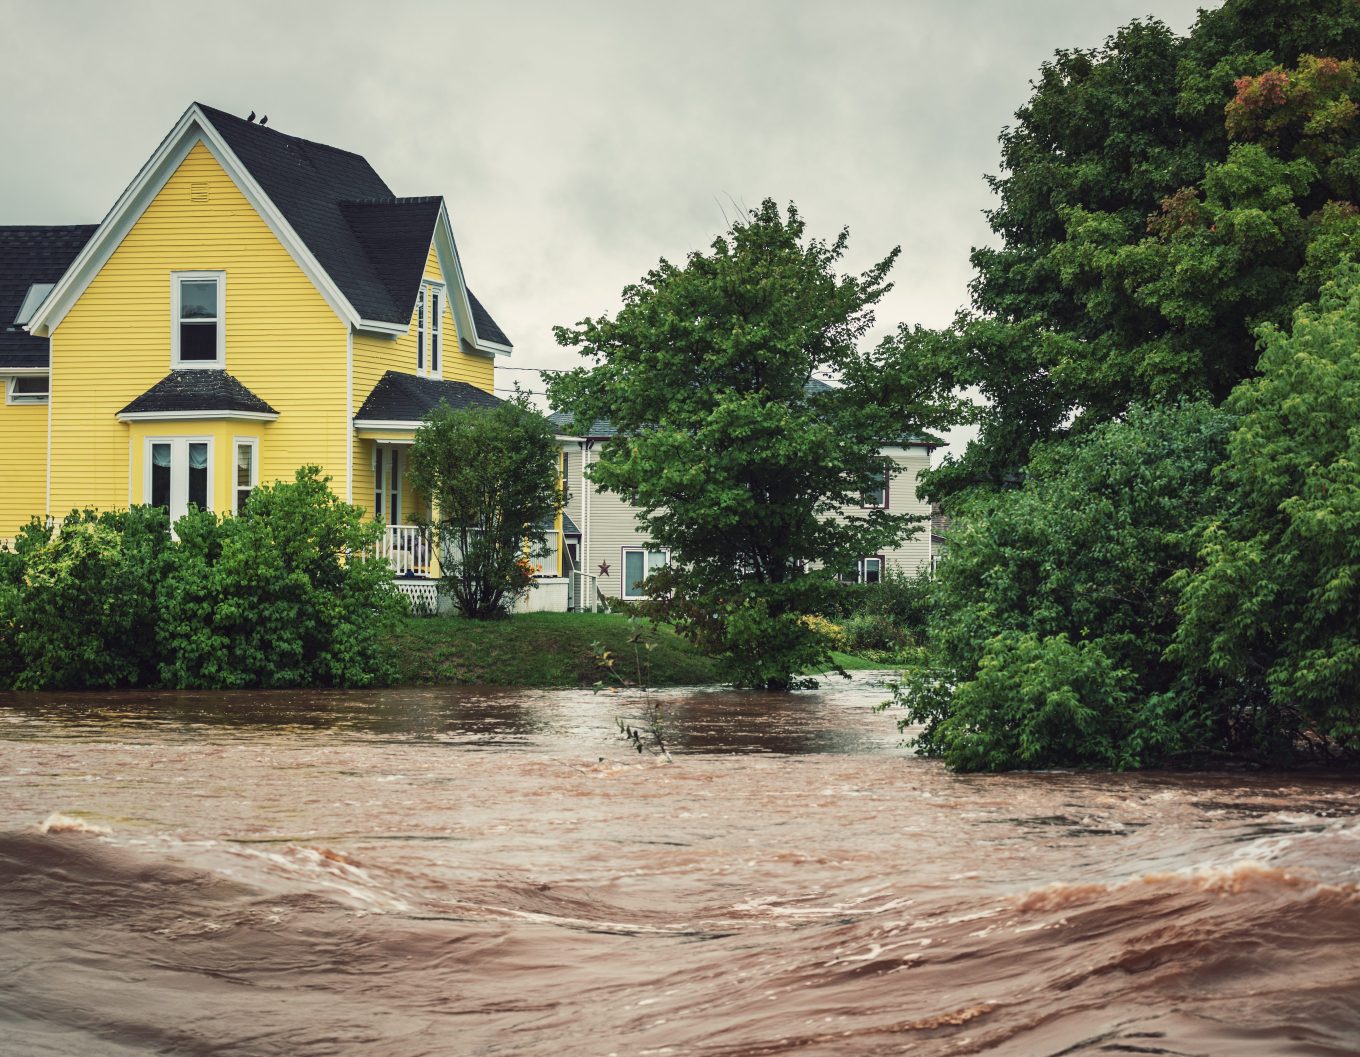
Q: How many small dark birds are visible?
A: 2